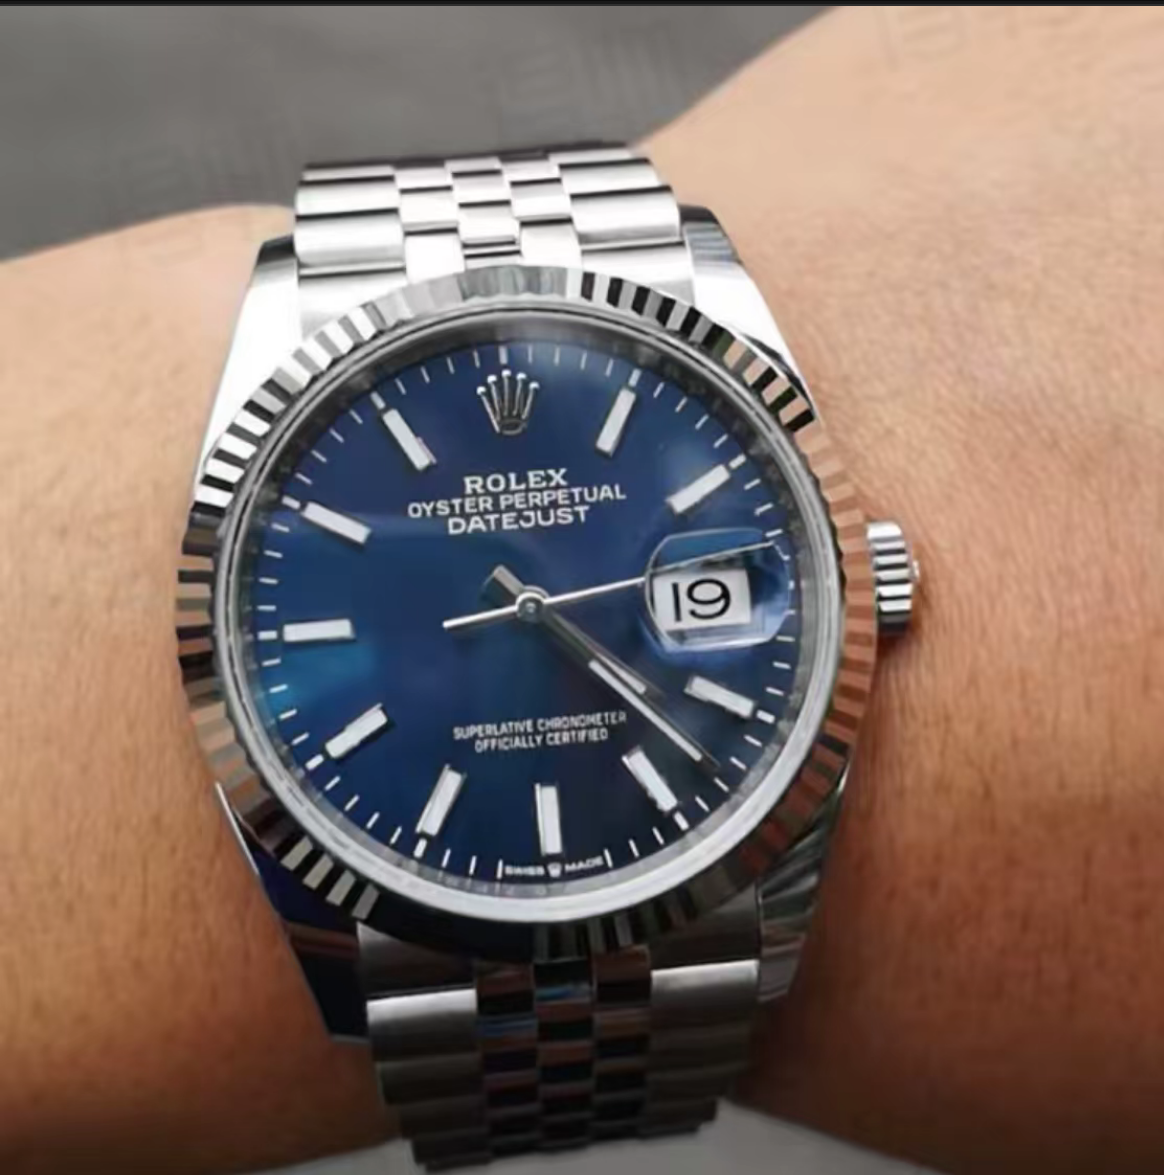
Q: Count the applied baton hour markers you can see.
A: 10